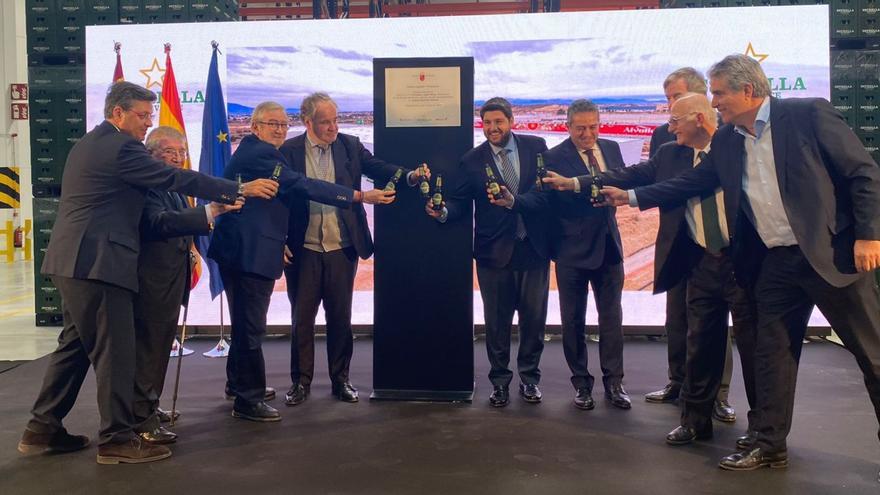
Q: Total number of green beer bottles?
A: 8